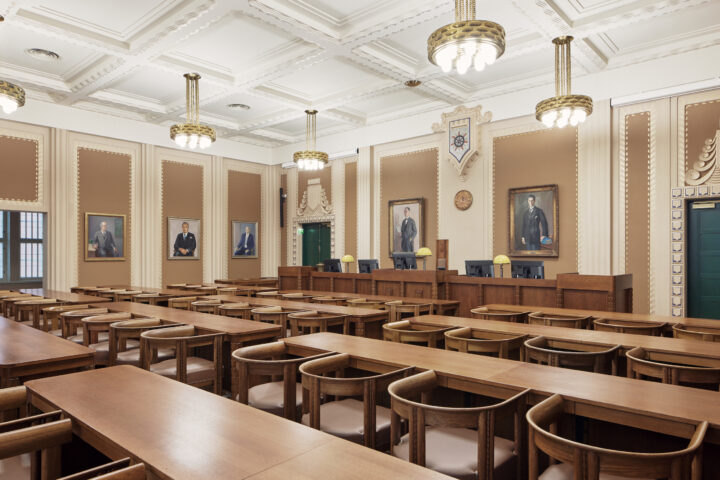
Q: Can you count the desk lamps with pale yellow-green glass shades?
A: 3